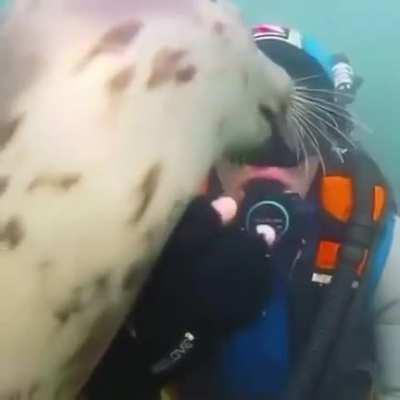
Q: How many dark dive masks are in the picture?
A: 1